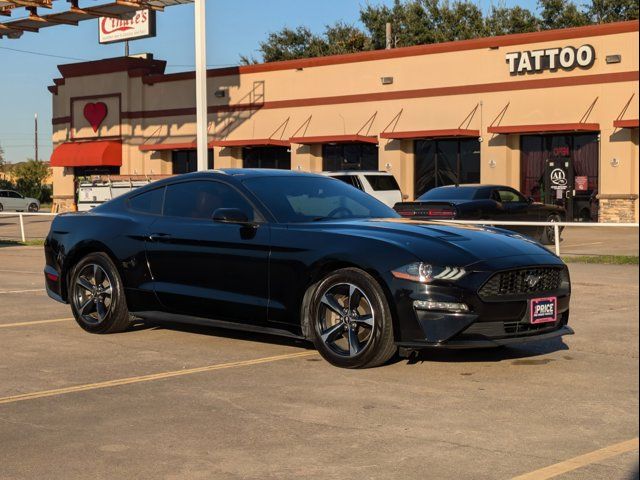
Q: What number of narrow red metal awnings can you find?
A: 6